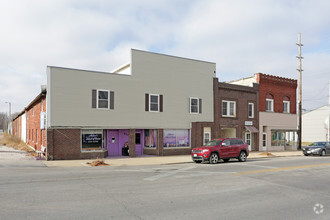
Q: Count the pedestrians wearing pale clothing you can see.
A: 0